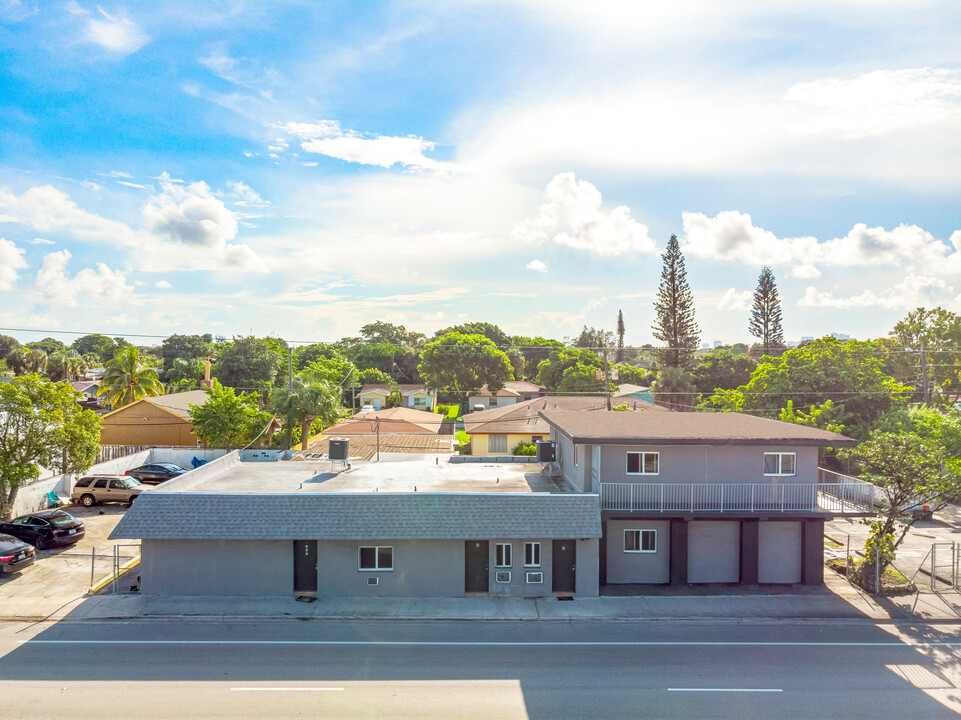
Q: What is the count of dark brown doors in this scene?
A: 3